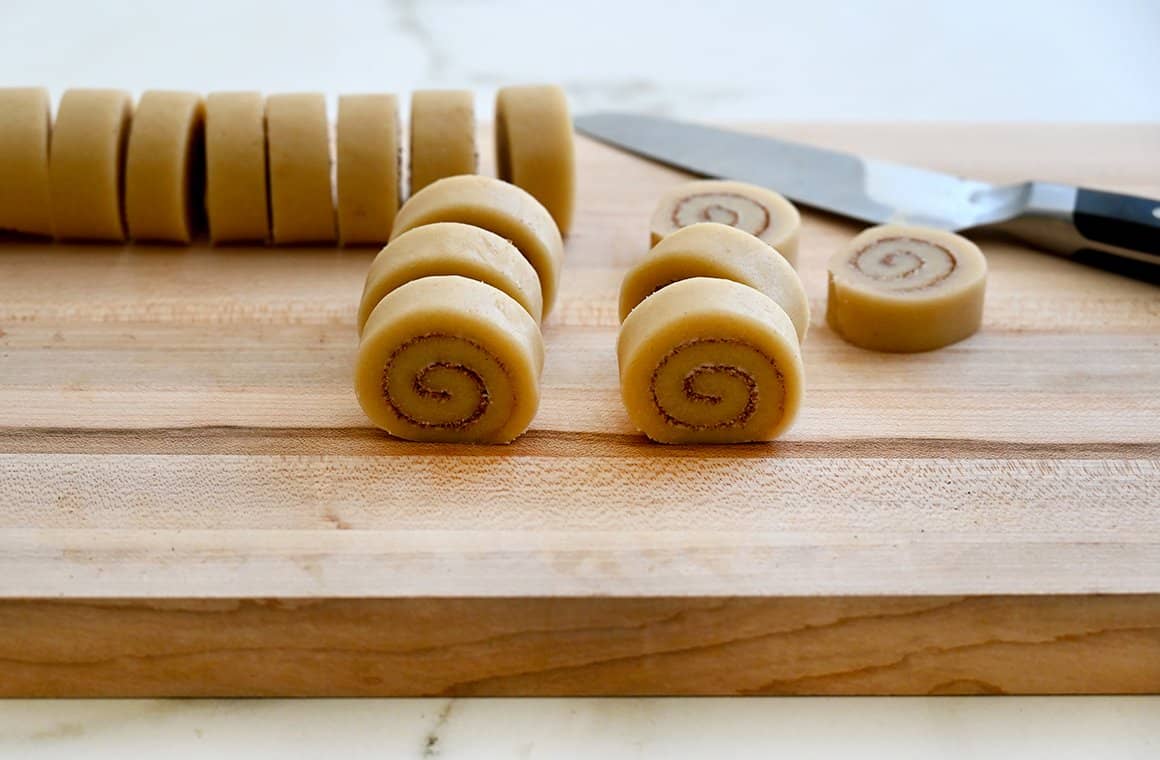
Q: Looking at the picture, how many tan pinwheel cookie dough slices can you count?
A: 15